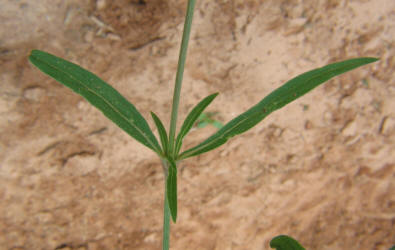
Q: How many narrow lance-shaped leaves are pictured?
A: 5